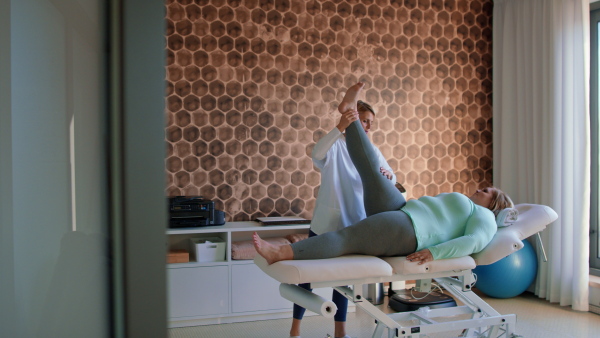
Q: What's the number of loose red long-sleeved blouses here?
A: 0